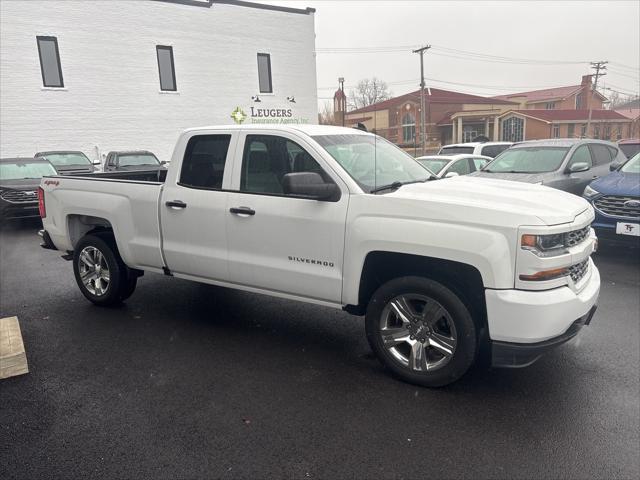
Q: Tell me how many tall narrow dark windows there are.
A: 3